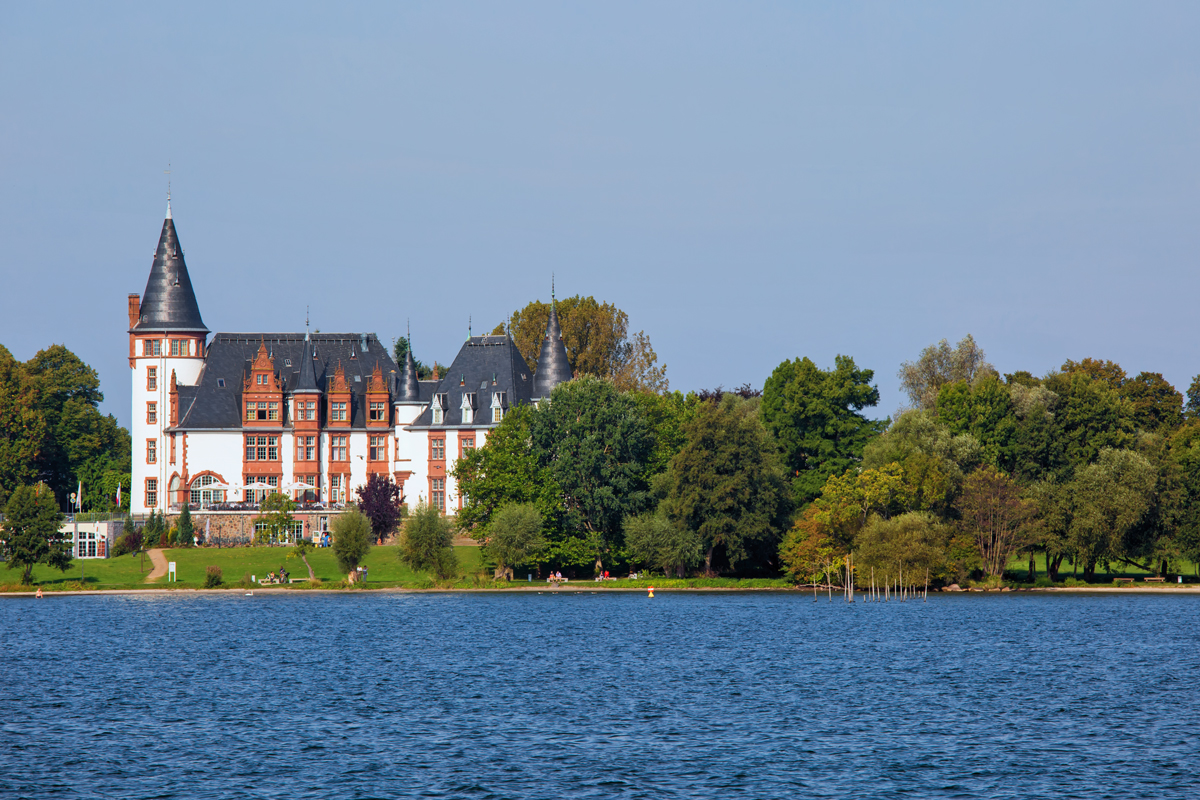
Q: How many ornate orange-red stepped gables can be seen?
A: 3